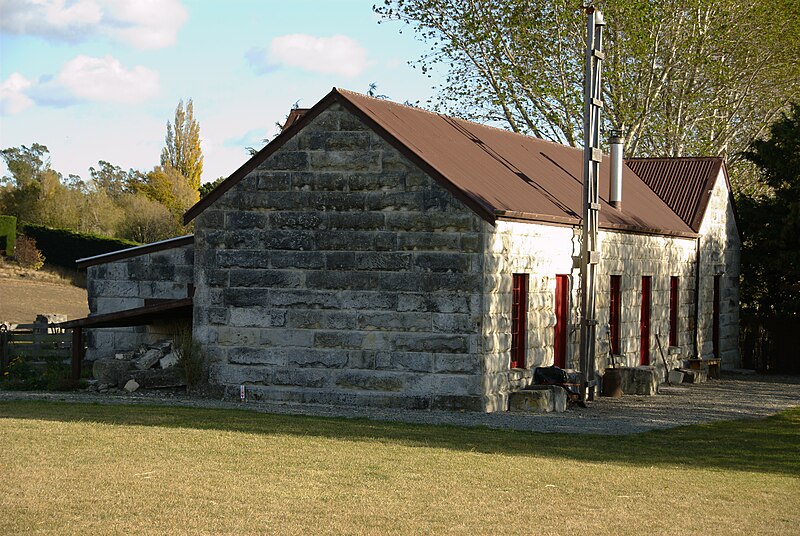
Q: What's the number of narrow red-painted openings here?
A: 6